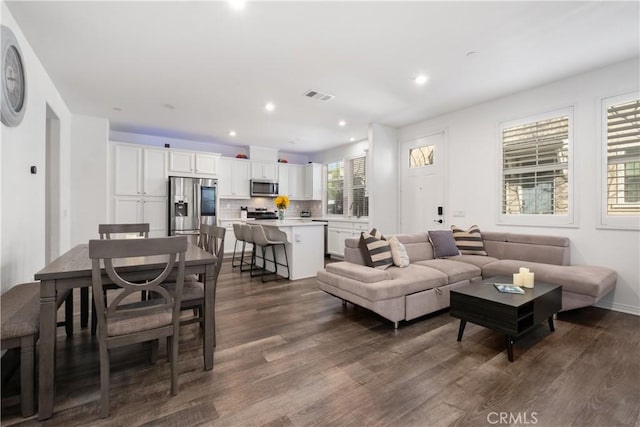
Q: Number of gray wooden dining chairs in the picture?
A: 4